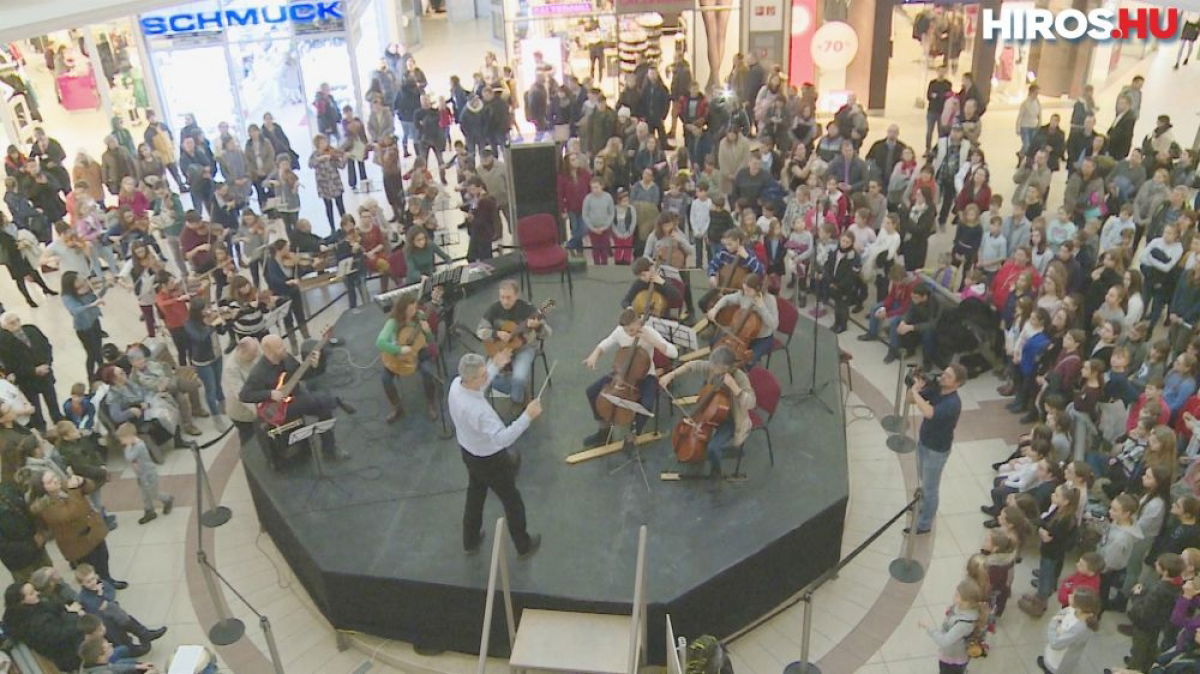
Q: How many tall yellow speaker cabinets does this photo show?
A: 0